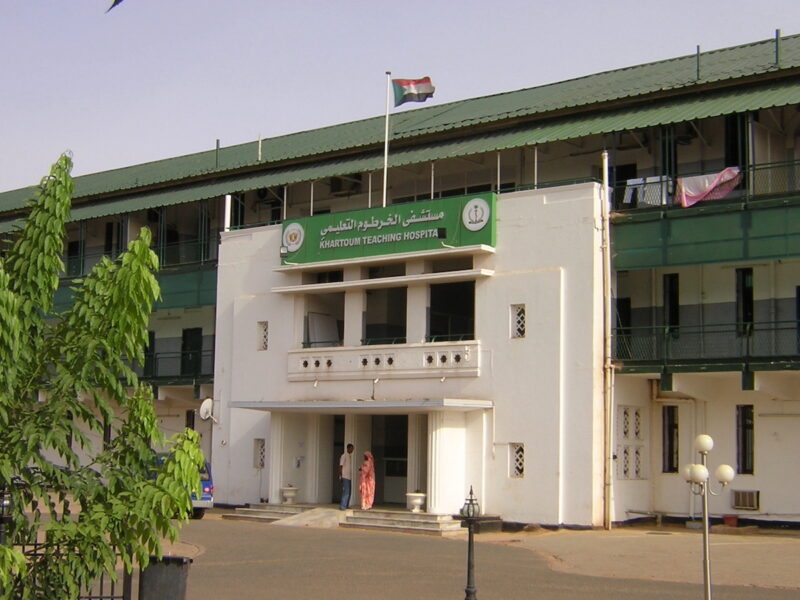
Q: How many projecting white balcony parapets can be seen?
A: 1